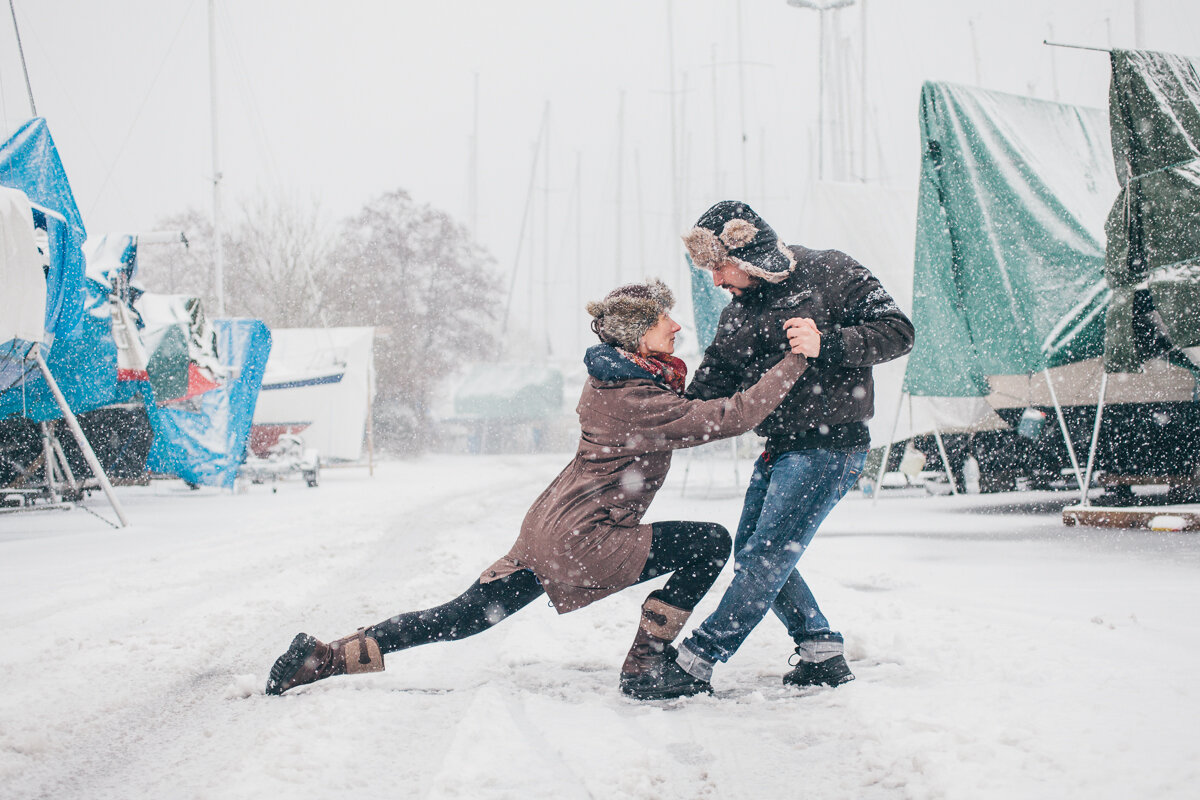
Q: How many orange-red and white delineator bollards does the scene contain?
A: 0